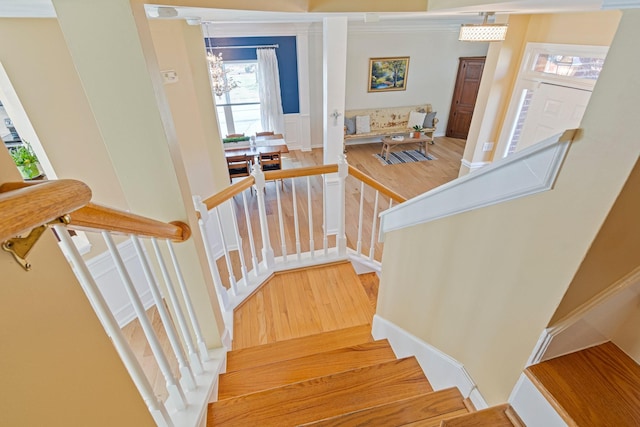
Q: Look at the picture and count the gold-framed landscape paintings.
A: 1